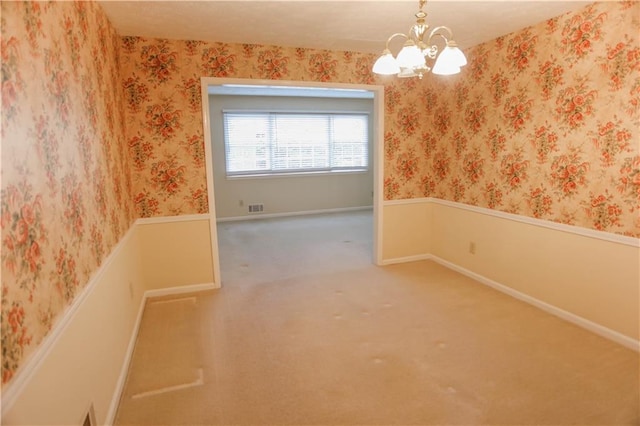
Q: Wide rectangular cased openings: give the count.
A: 1